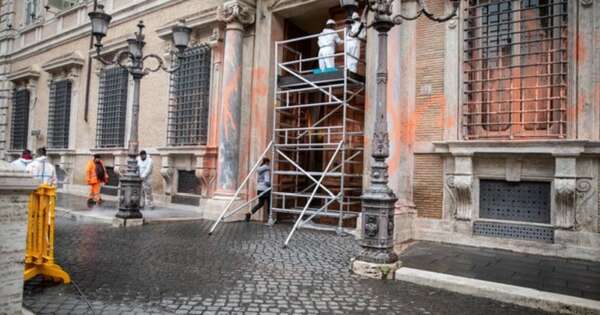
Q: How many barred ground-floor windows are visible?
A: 5